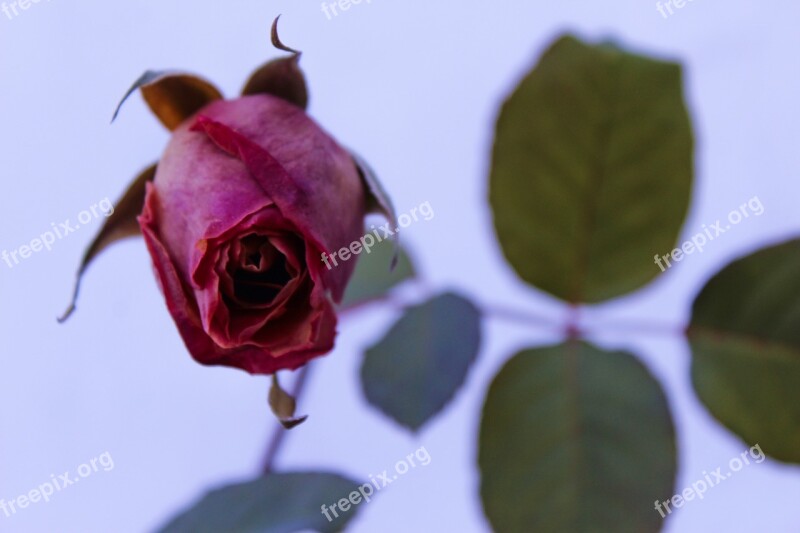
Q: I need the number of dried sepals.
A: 5